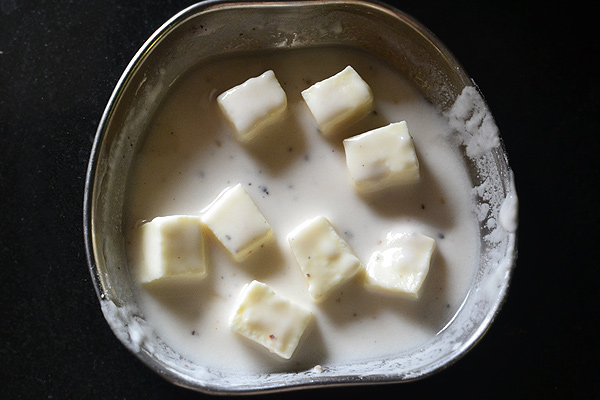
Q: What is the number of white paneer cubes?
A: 8